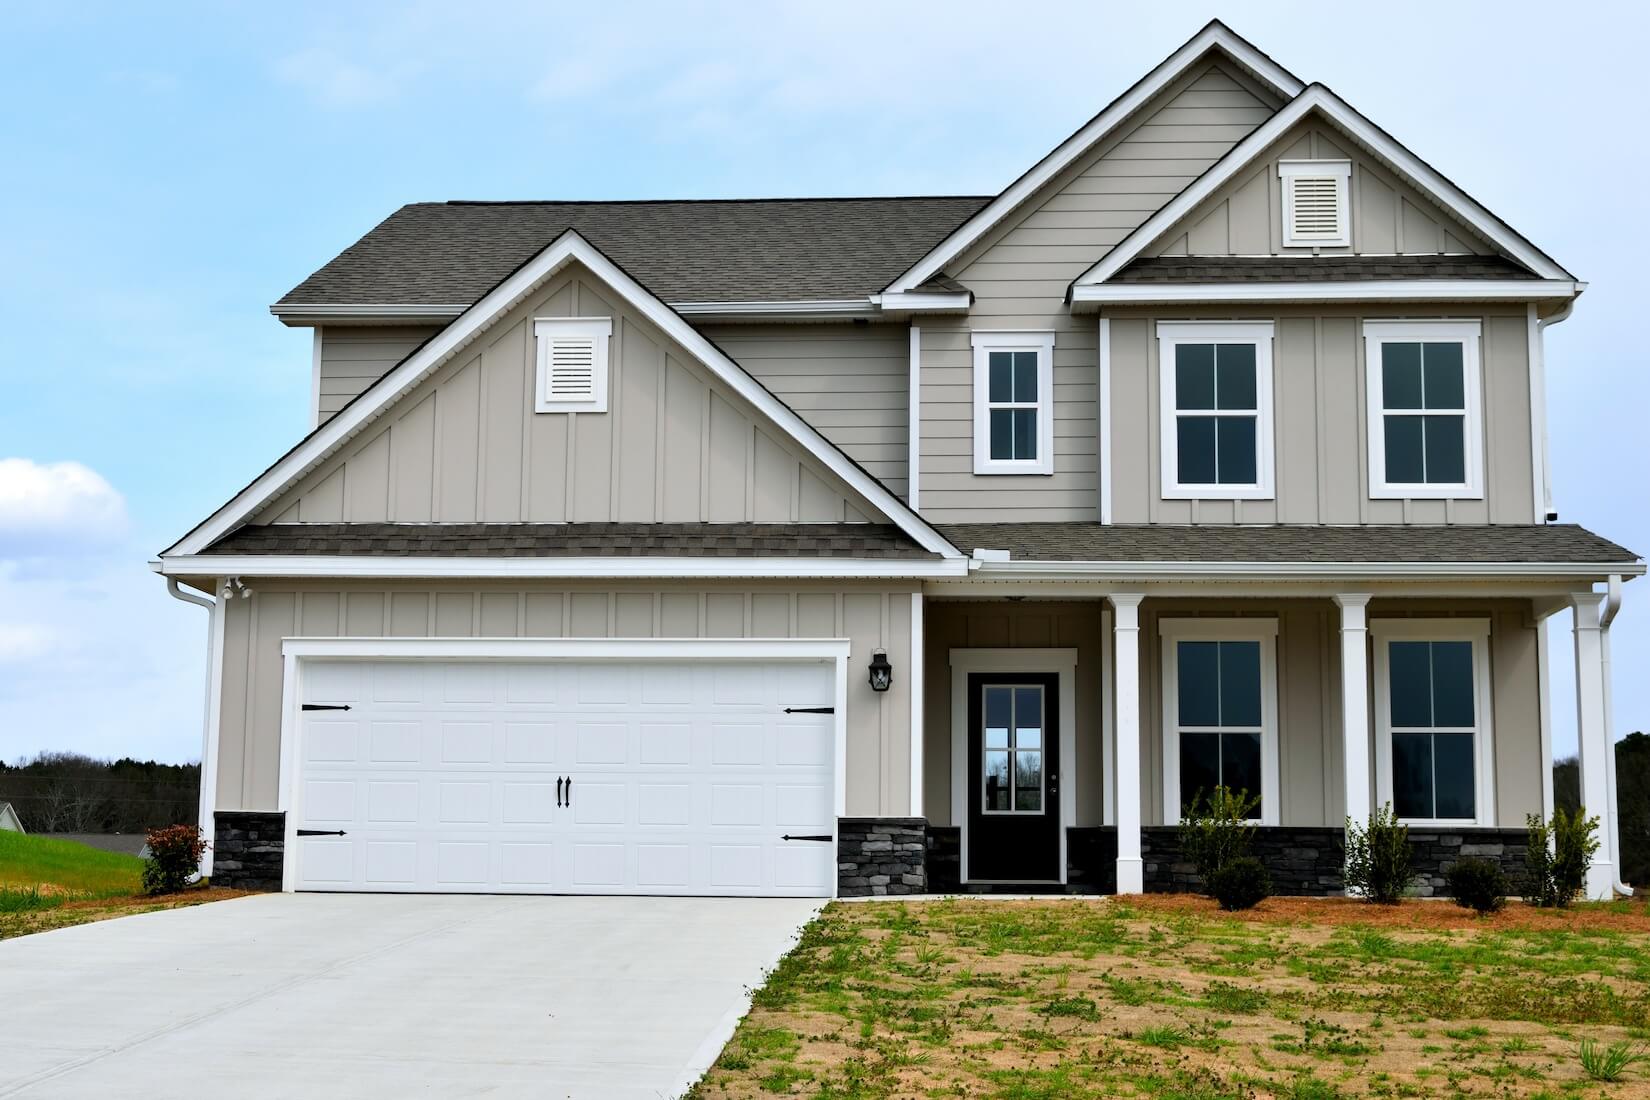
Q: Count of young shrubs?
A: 6